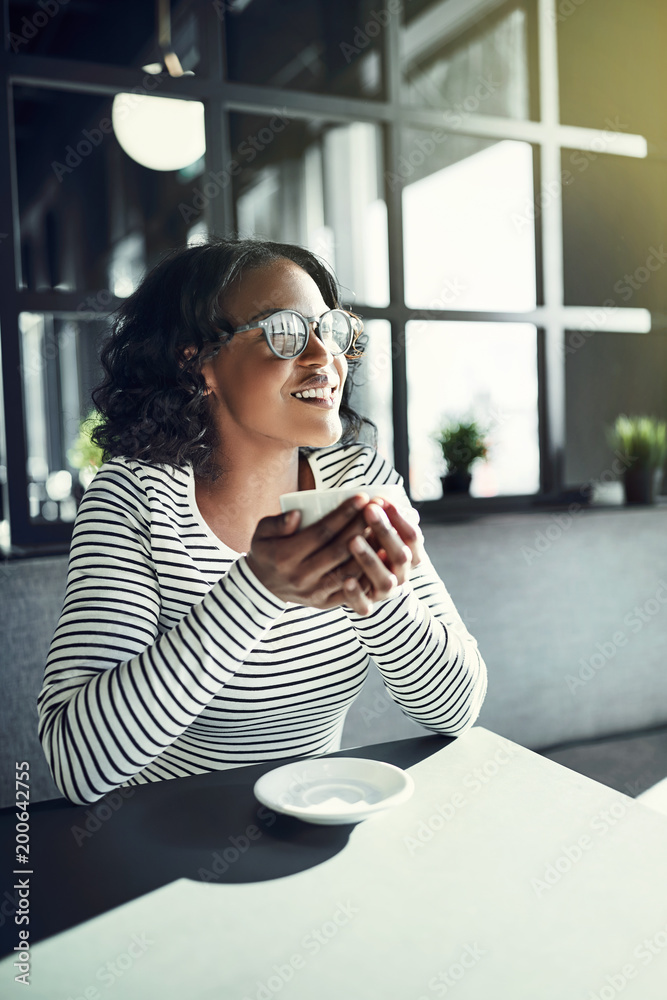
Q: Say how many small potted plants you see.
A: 2